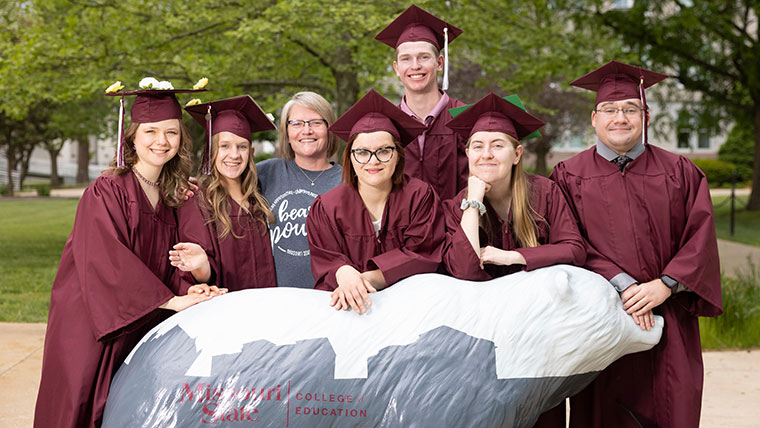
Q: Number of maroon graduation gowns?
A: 6